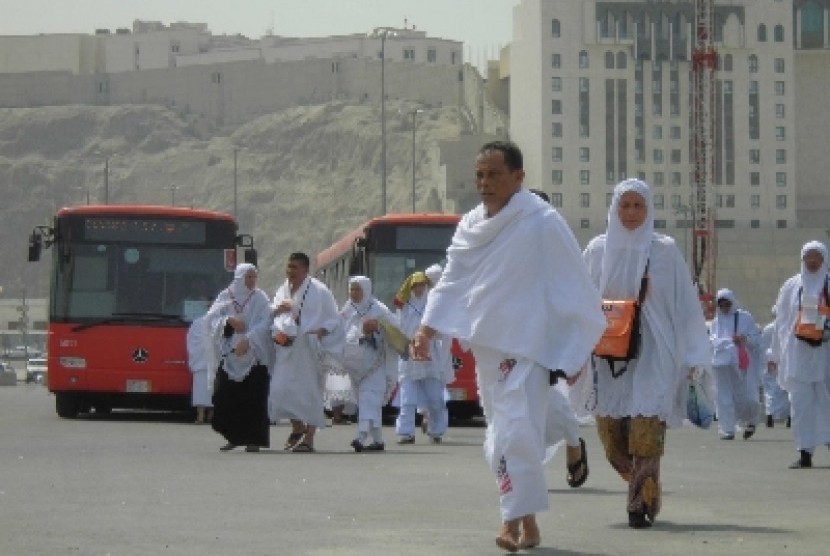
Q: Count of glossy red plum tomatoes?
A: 0